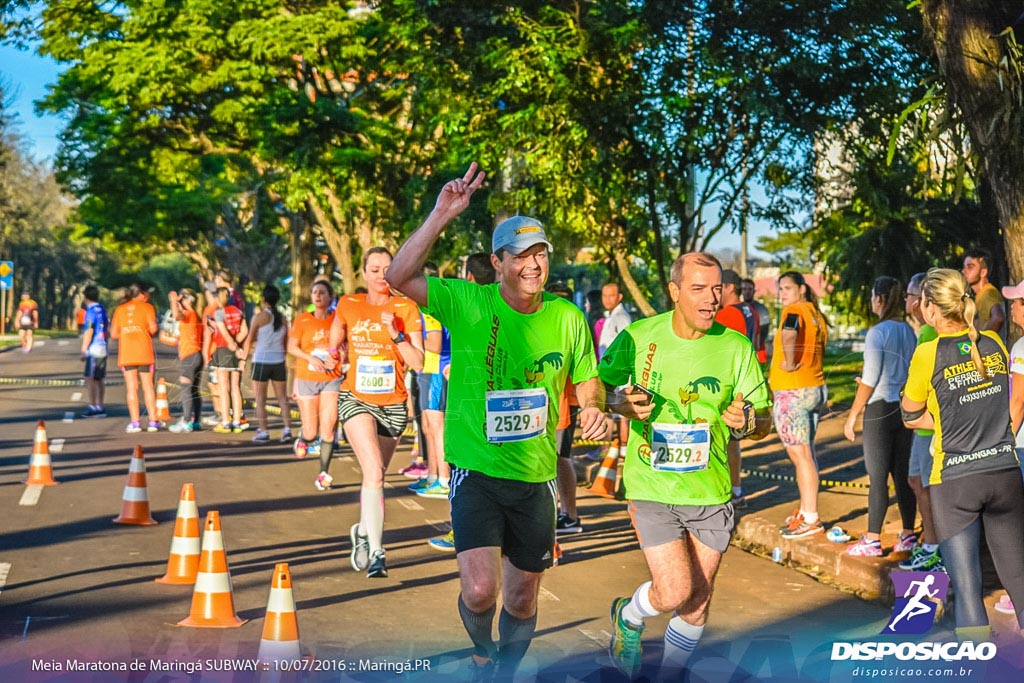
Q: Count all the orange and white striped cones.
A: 7